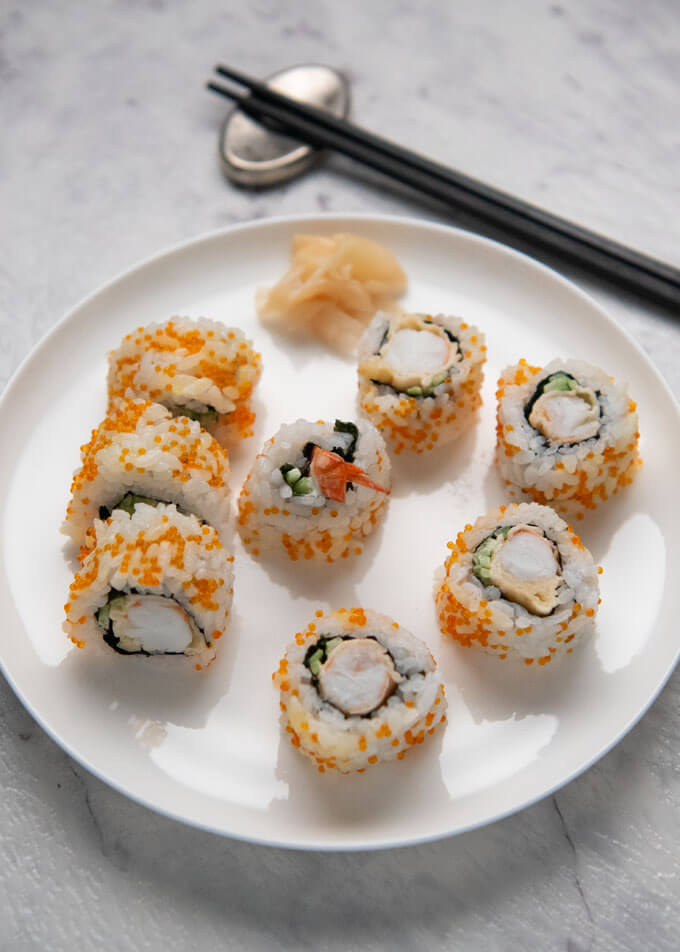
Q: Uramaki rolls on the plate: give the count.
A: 8